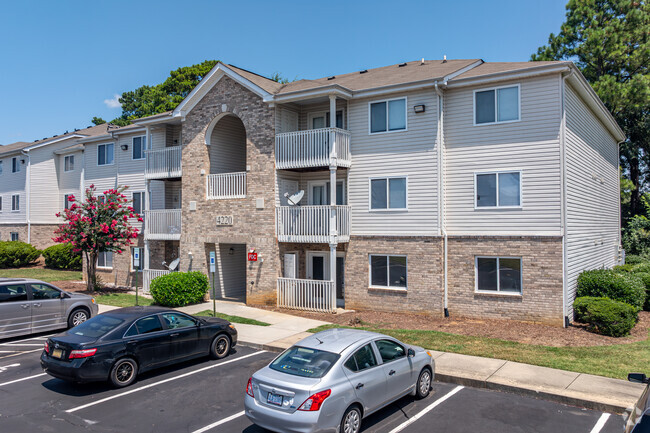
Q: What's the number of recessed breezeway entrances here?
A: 1